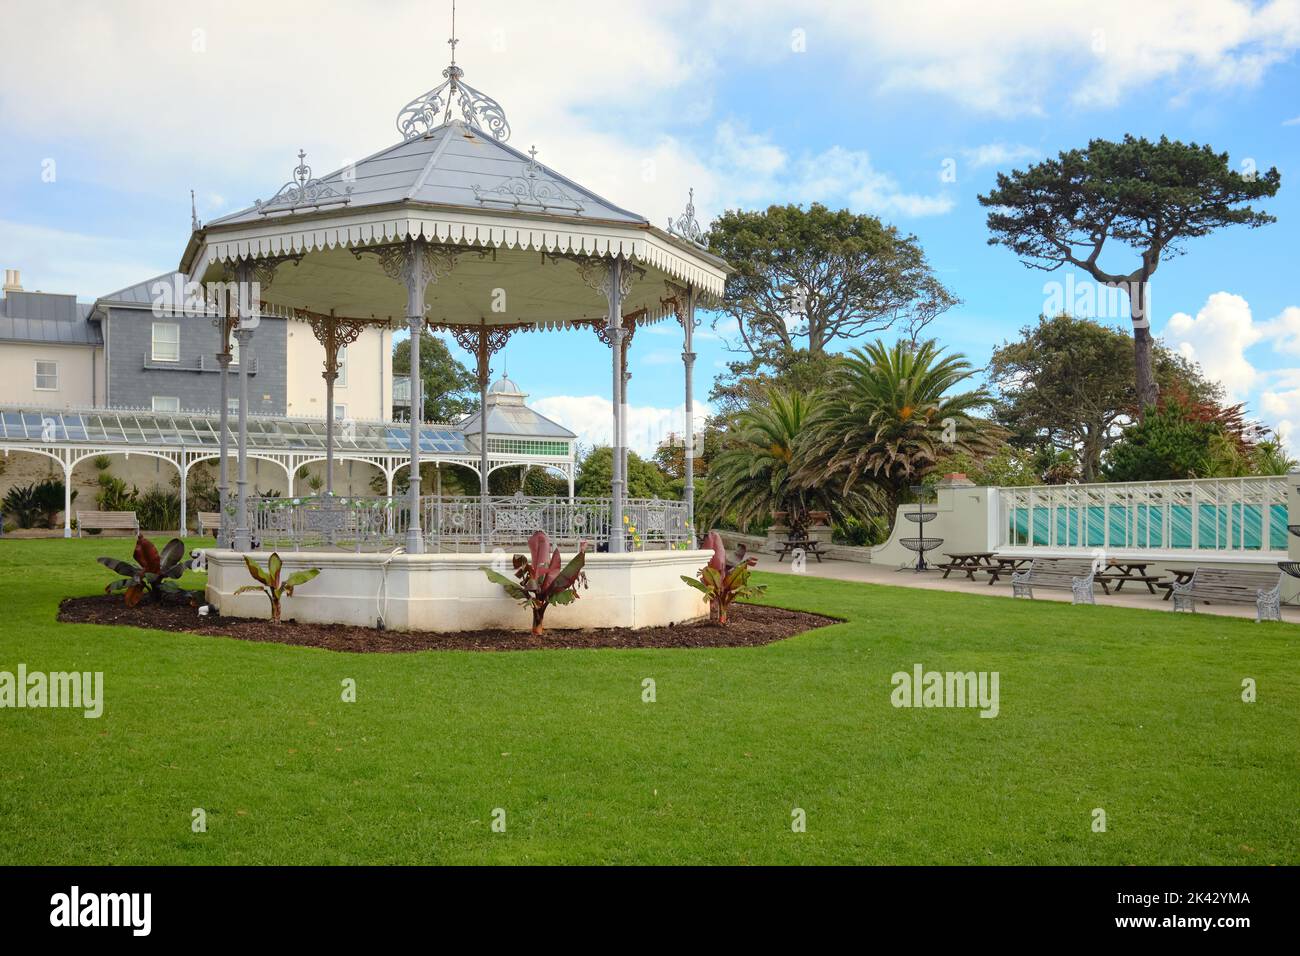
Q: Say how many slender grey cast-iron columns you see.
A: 8